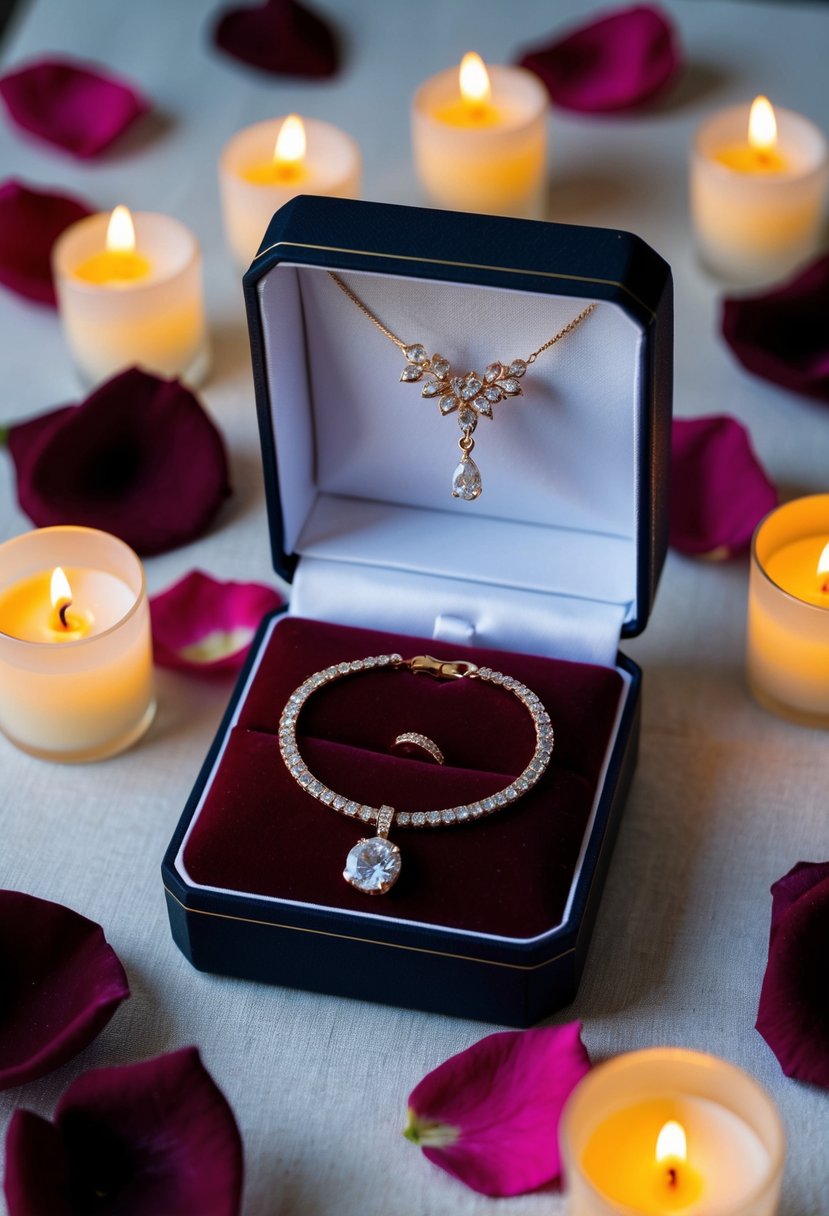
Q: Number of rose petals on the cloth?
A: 12